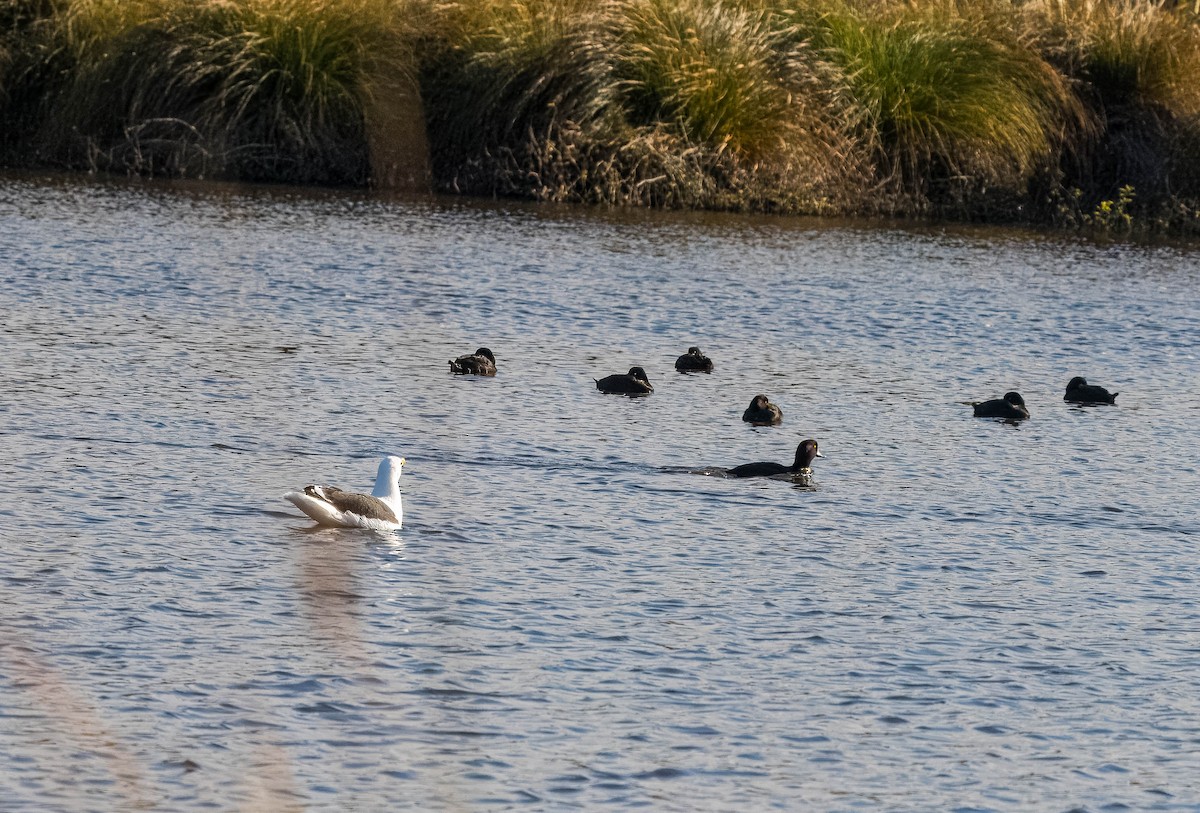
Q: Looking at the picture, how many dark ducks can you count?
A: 7